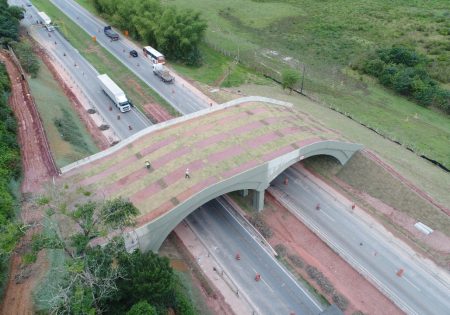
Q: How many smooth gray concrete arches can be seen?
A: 2